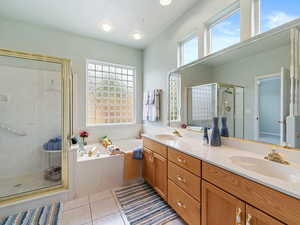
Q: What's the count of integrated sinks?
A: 2